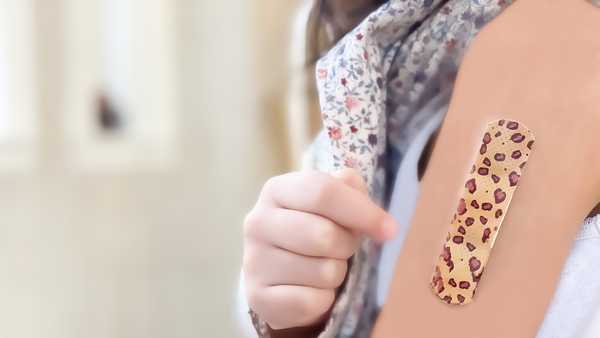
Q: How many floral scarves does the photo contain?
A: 1